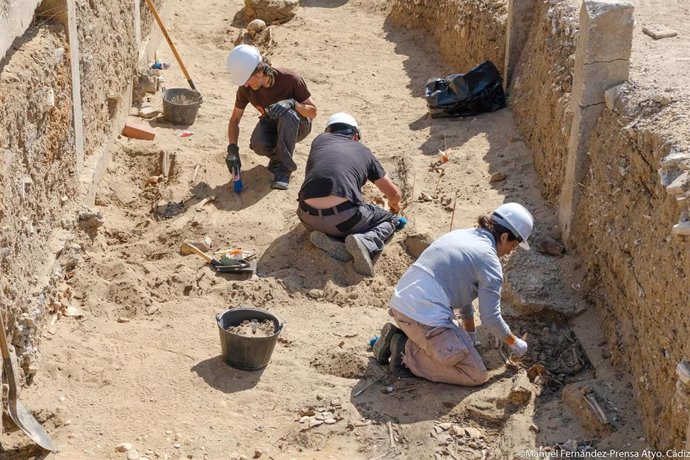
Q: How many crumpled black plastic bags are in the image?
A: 1